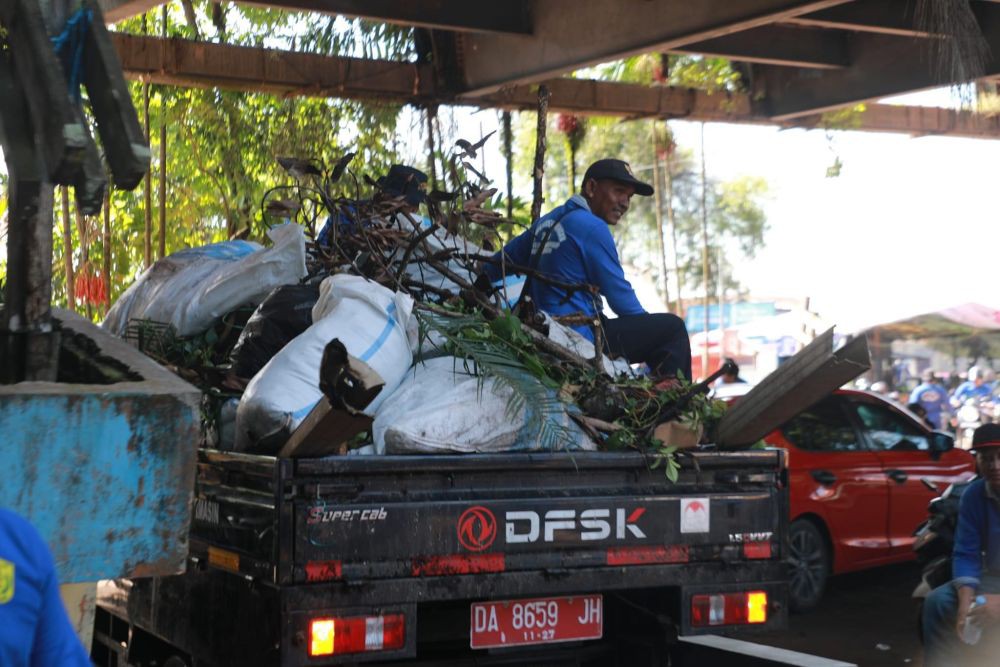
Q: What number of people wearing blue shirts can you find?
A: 6